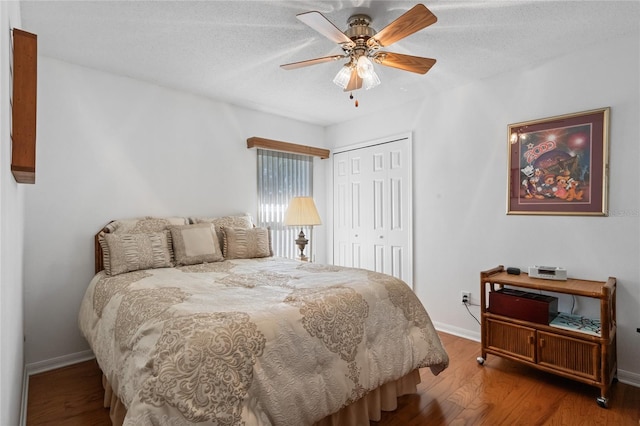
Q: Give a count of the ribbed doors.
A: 2